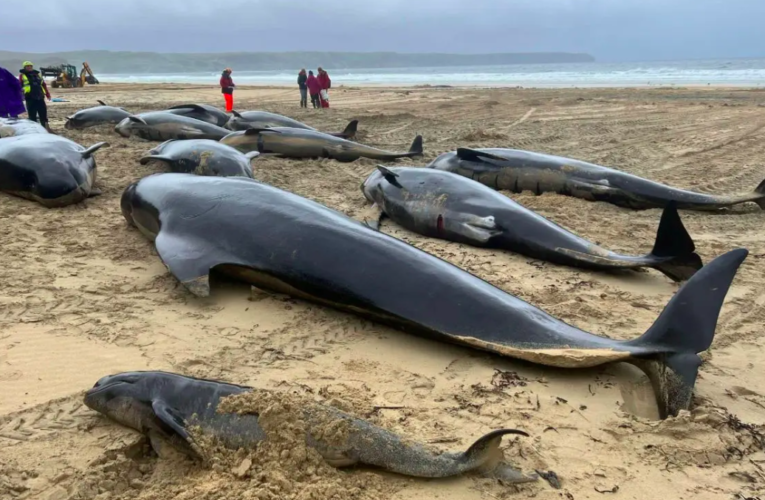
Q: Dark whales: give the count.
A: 12